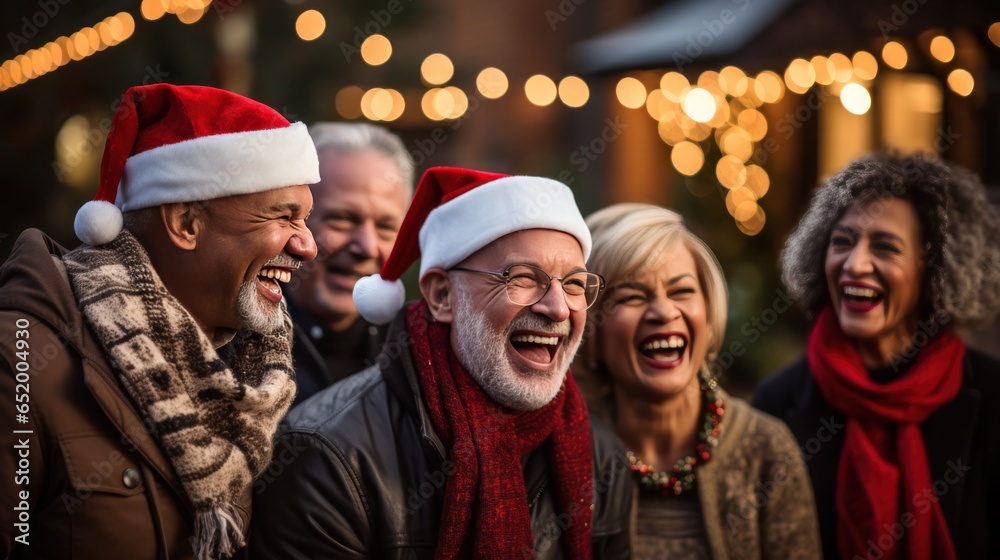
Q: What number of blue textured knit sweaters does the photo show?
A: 0